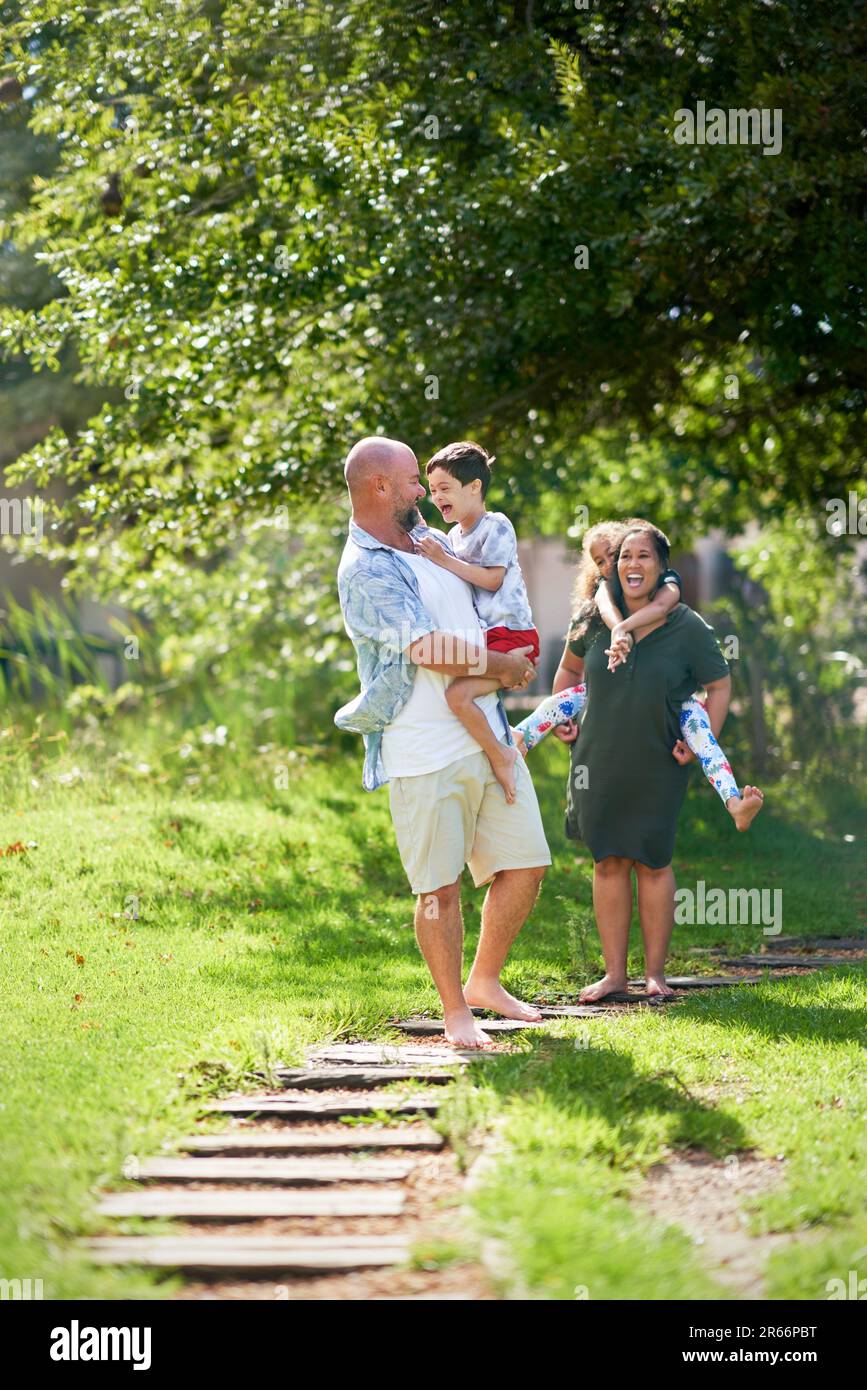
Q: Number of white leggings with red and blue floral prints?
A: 1